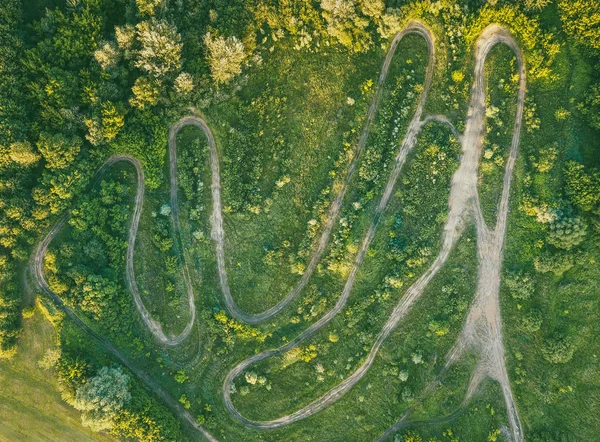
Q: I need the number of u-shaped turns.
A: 7